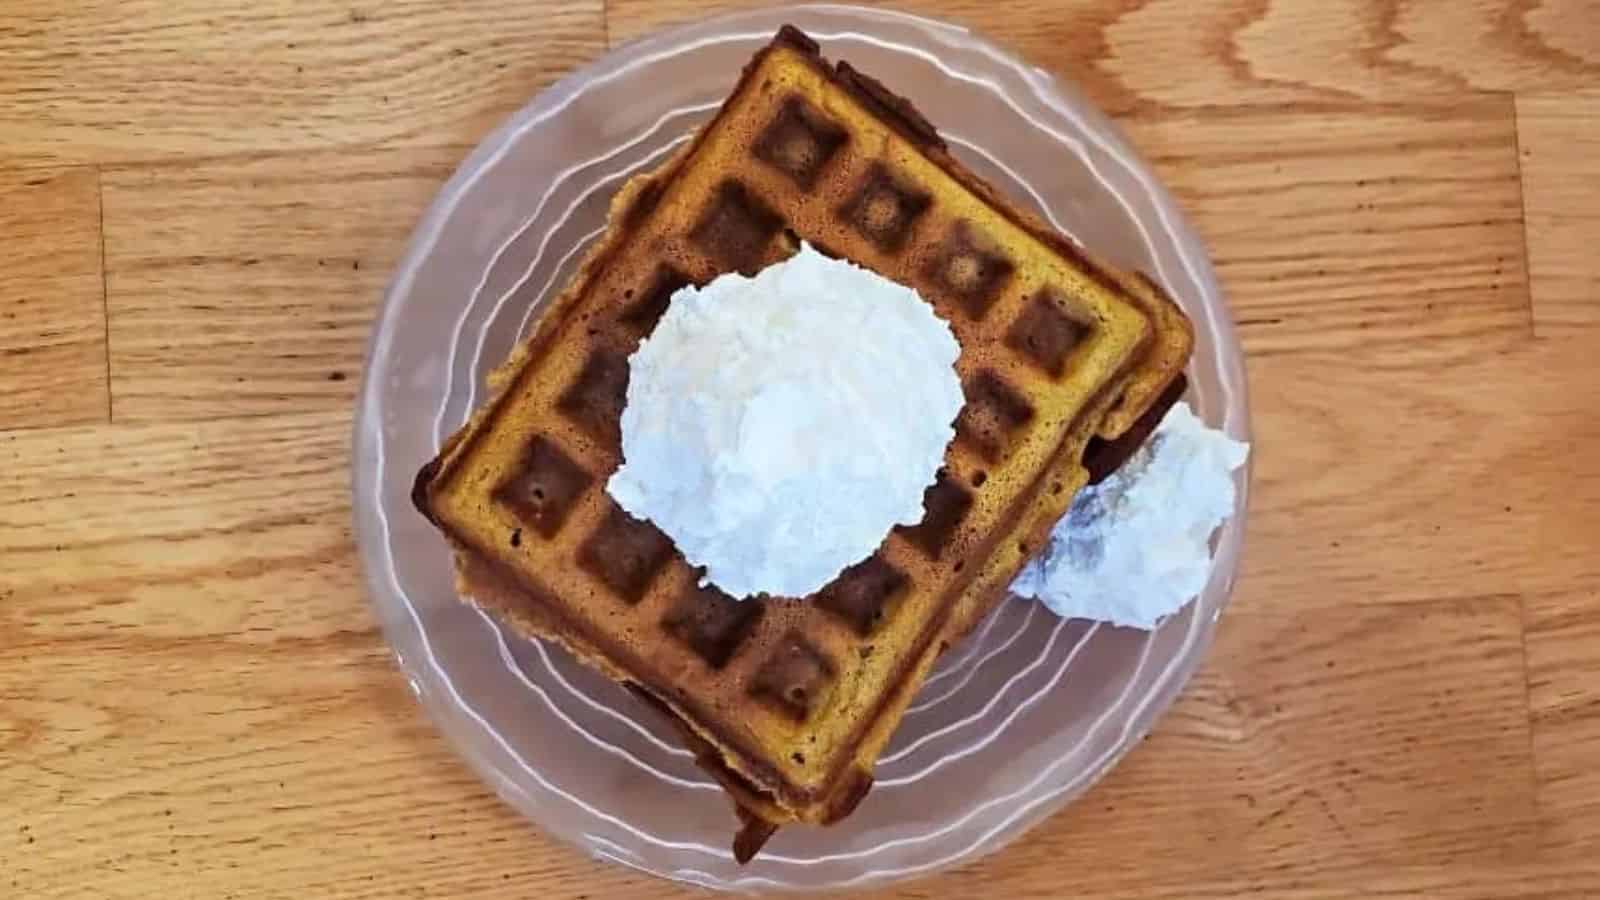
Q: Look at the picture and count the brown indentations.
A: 14